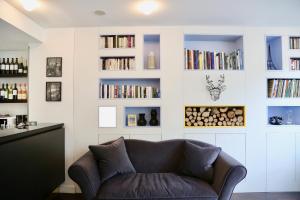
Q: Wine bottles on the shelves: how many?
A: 12